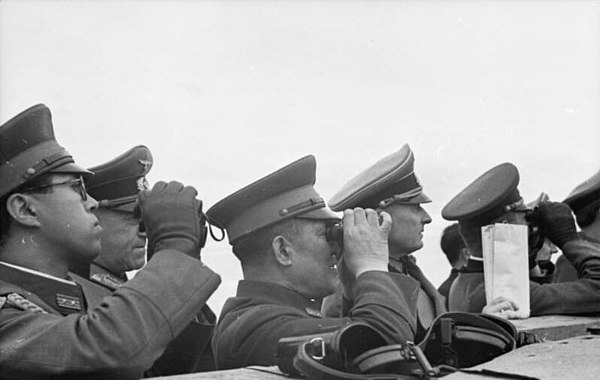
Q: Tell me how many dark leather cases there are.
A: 2